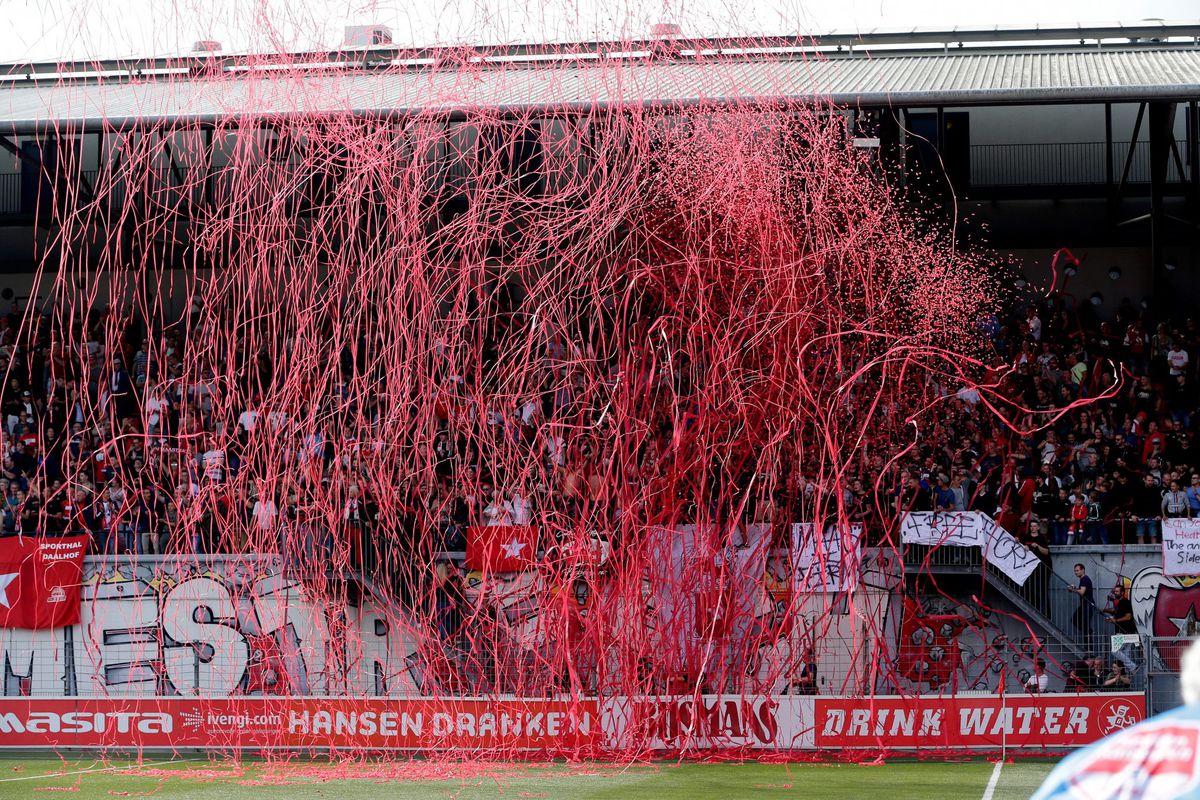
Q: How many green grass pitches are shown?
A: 1